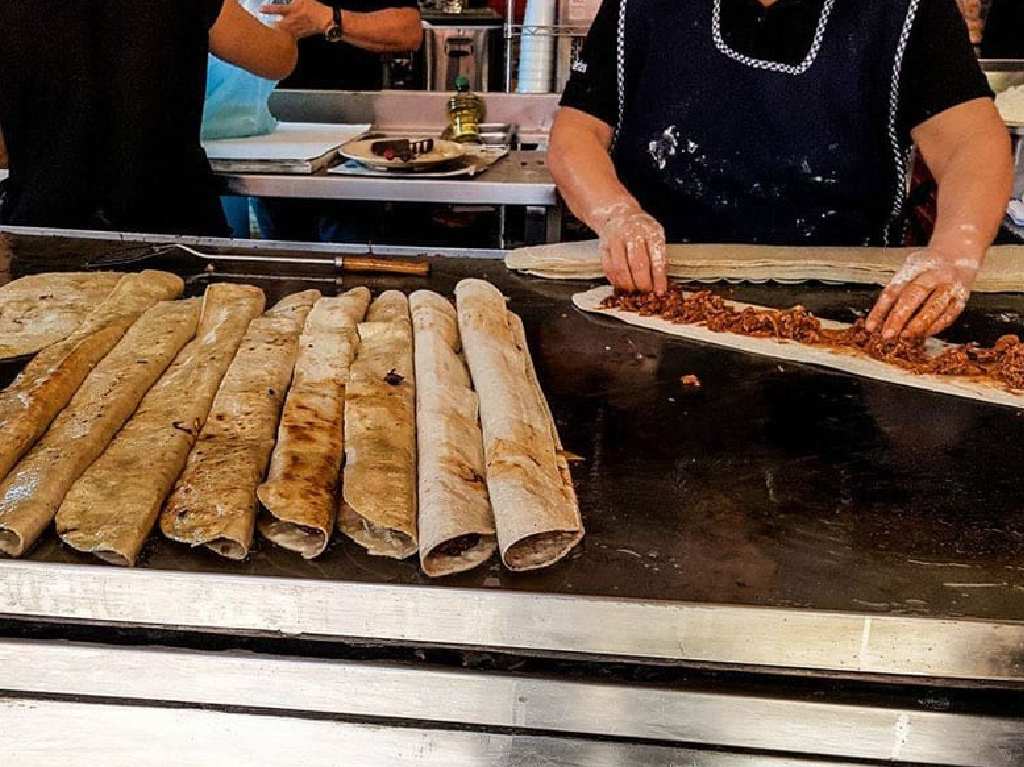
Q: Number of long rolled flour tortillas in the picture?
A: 8